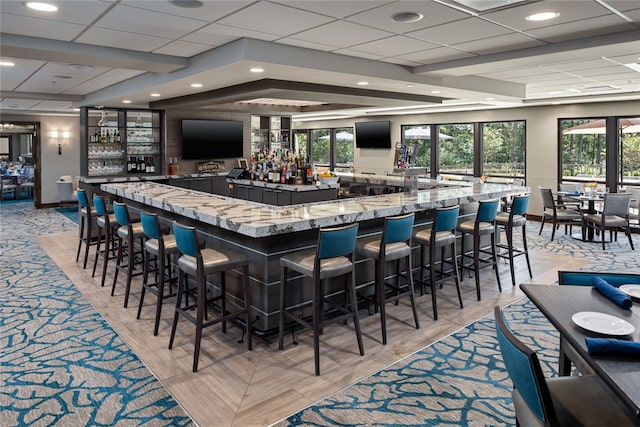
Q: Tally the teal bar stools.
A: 10